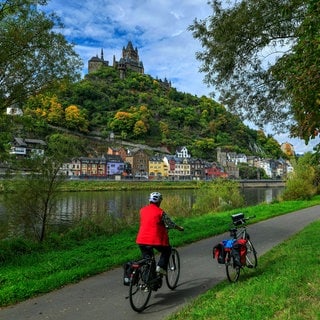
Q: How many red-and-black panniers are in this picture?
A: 2